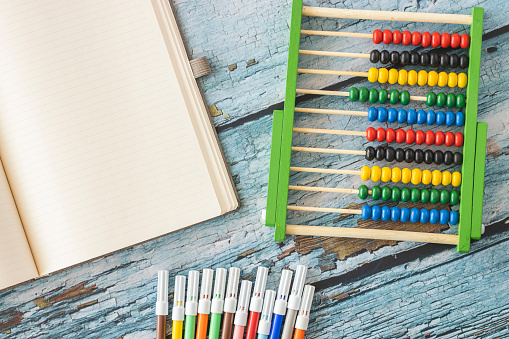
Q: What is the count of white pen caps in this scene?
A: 12